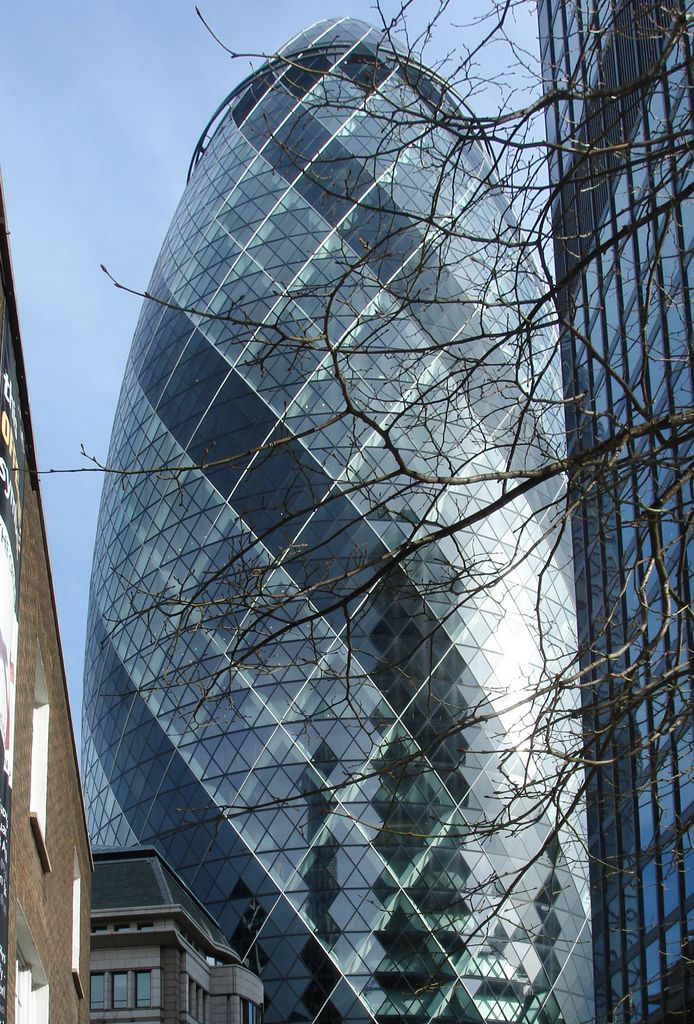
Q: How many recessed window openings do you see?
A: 3